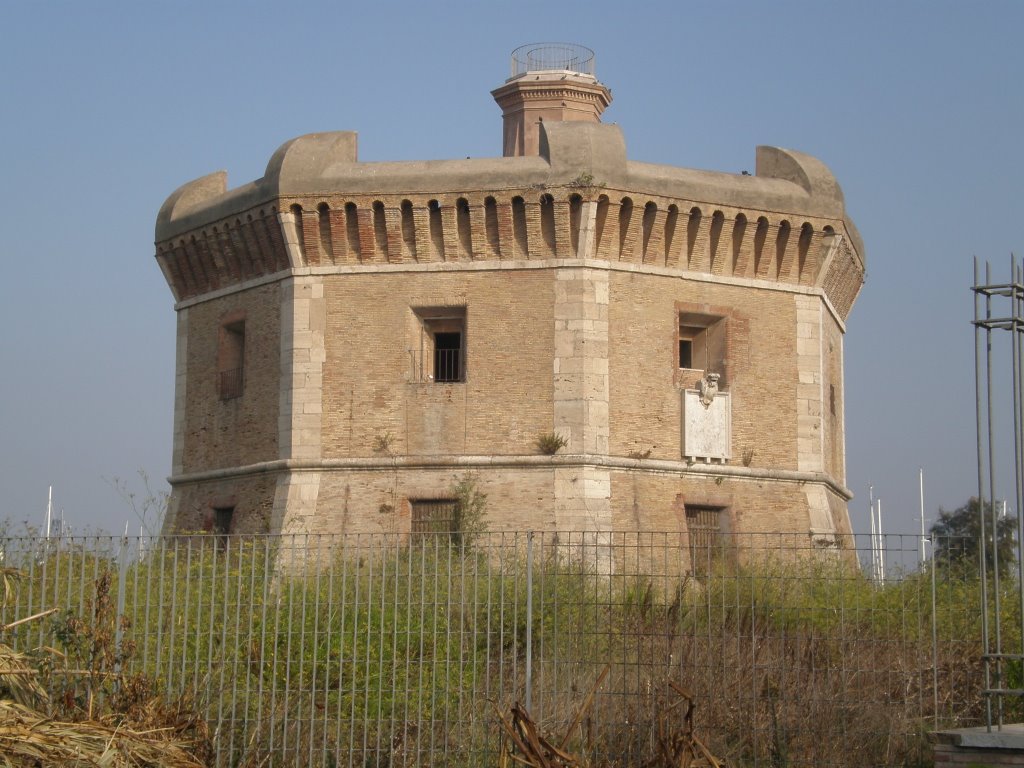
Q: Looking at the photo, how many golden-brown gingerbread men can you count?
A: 0